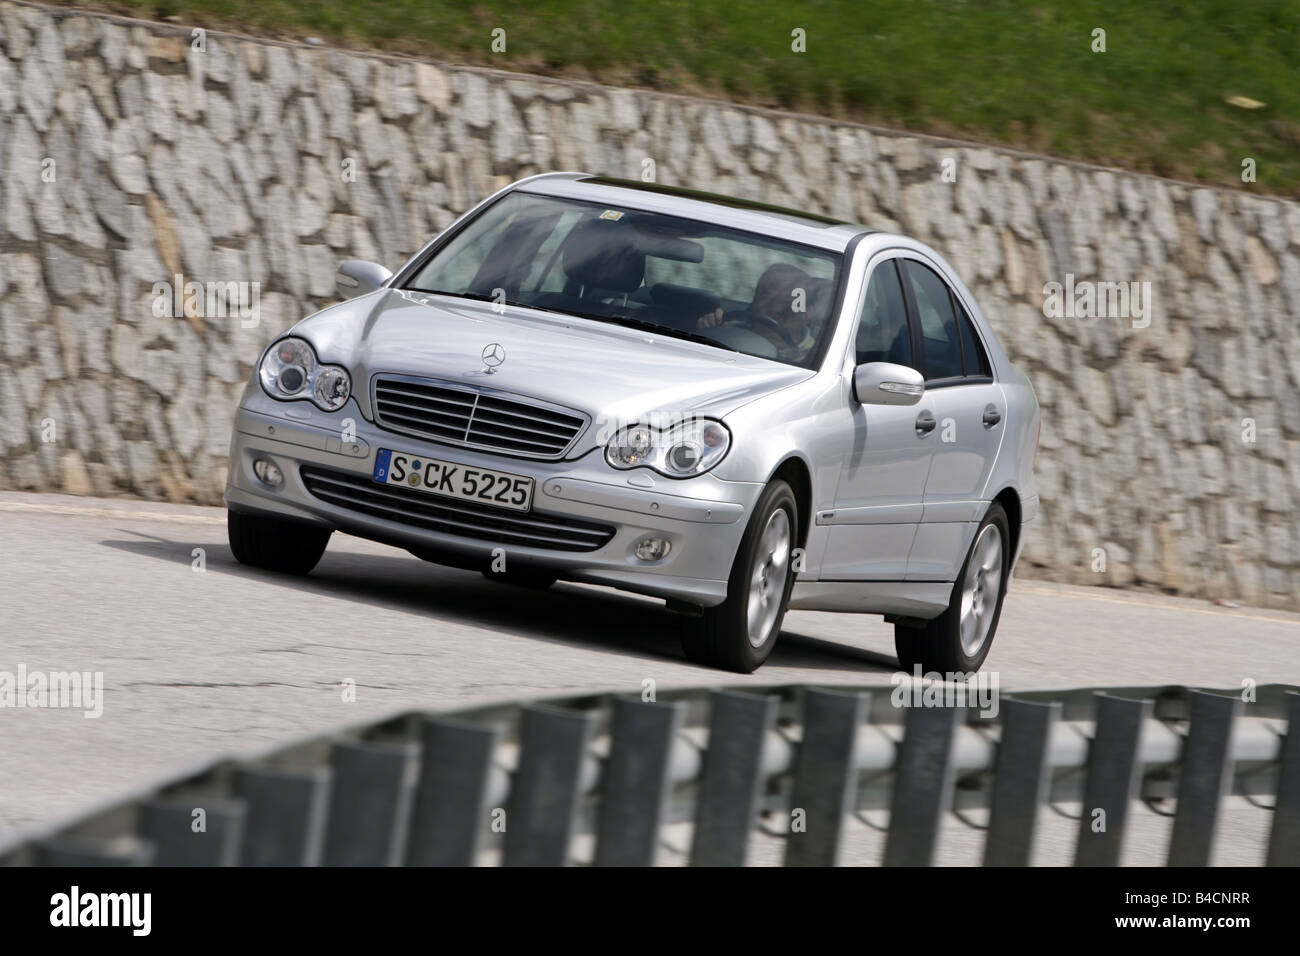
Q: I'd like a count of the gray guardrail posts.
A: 14